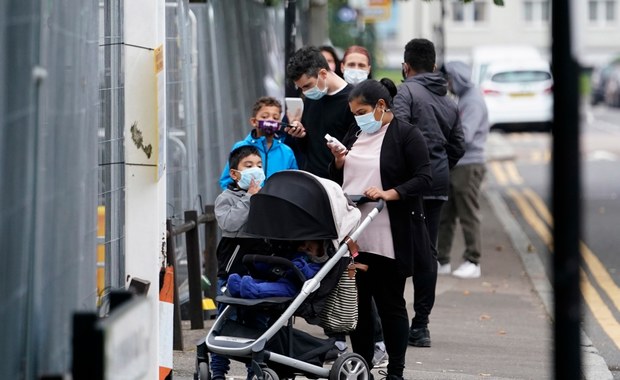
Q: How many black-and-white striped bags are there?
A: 1